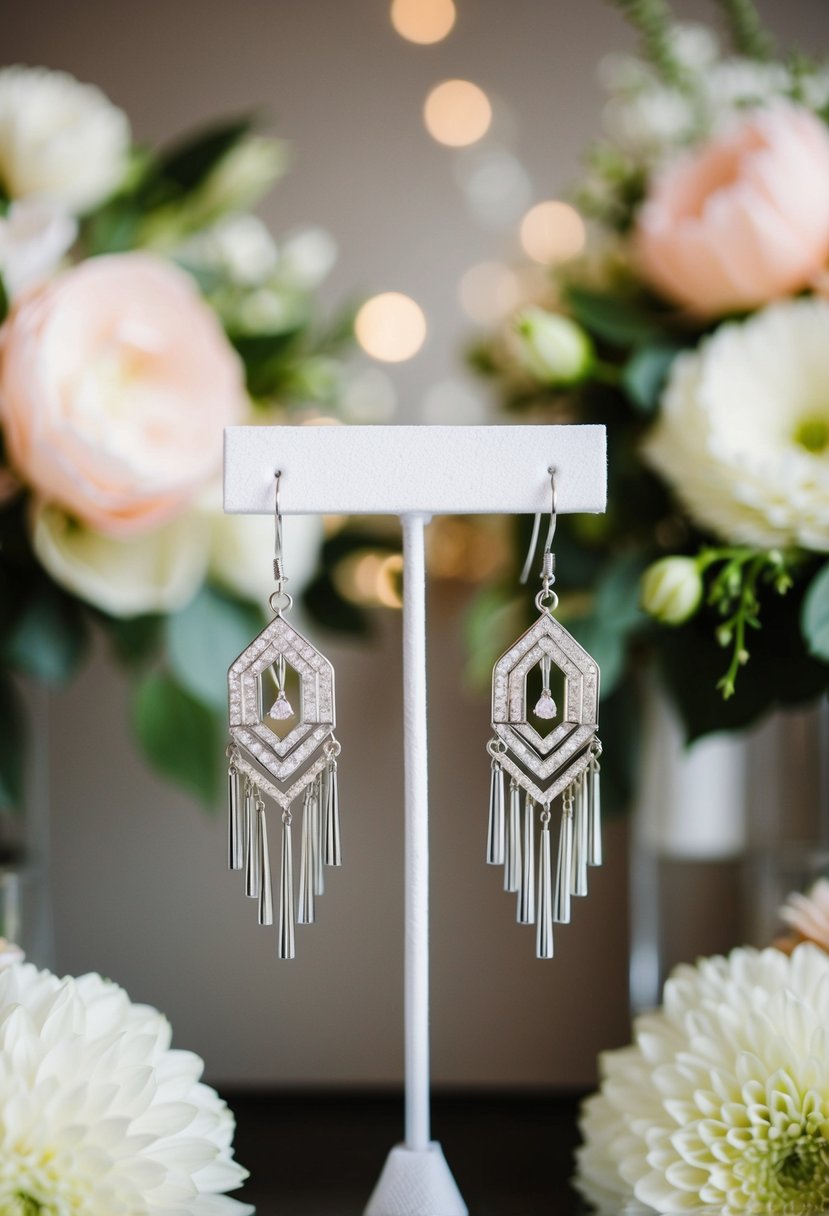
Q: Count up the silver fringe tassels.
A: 14